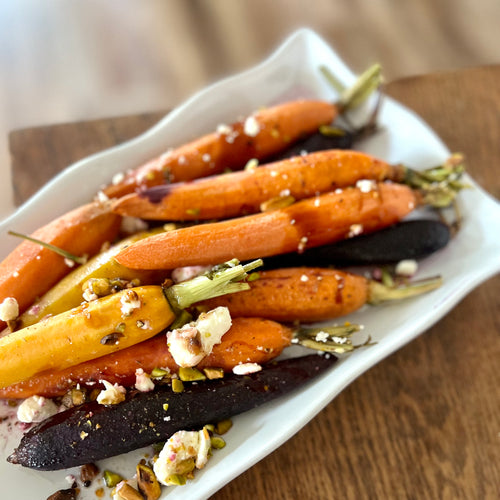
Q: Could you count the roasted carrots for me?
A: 11